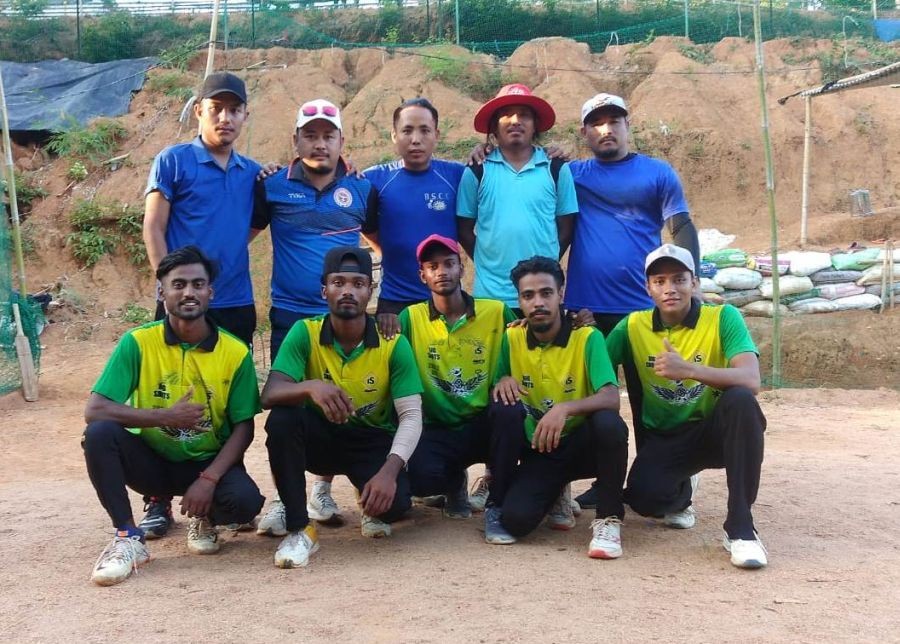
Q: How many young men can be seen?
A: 10